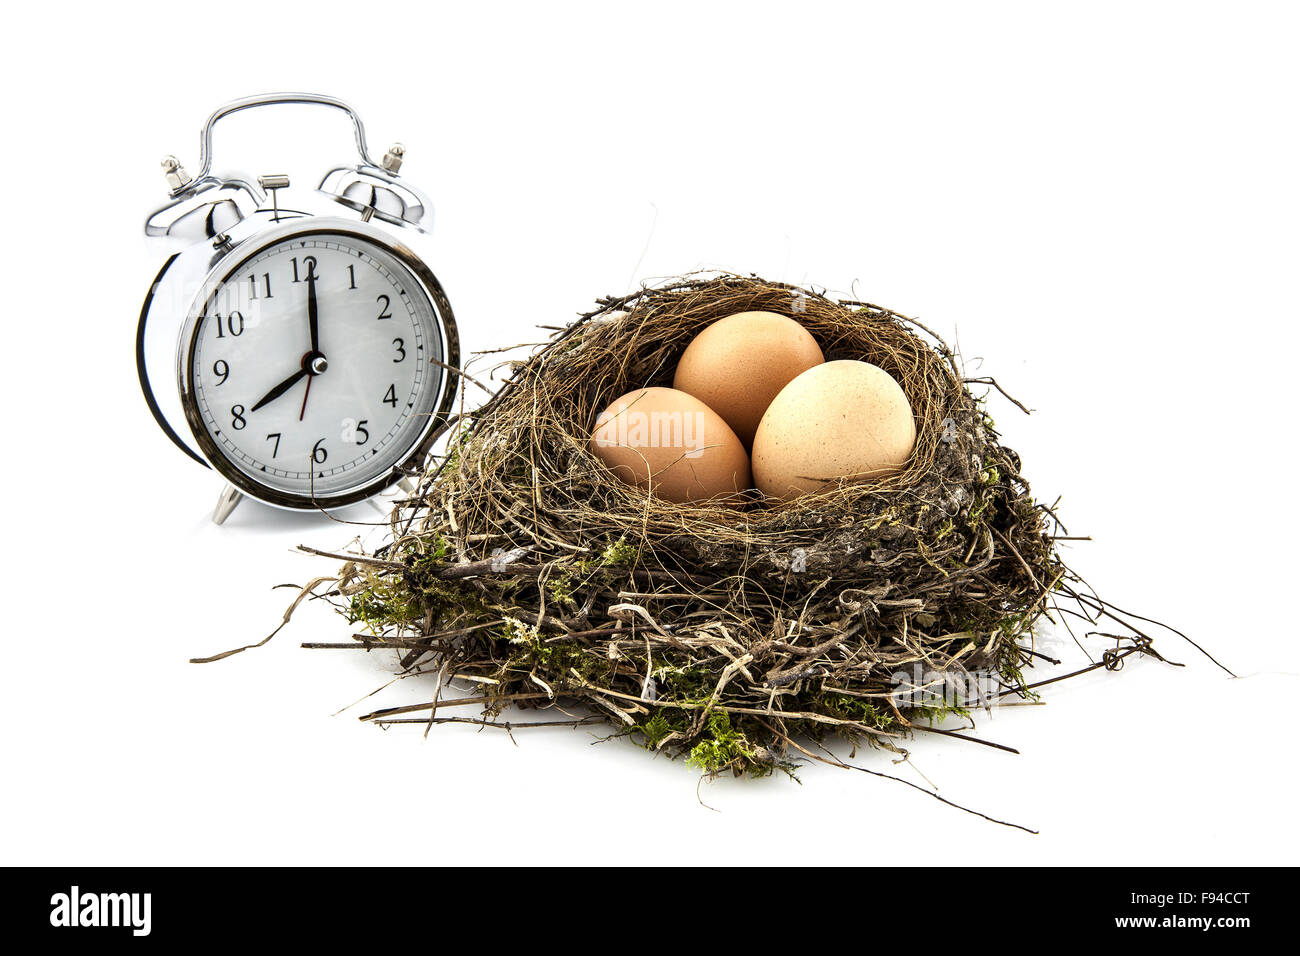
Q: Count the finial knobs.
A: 2